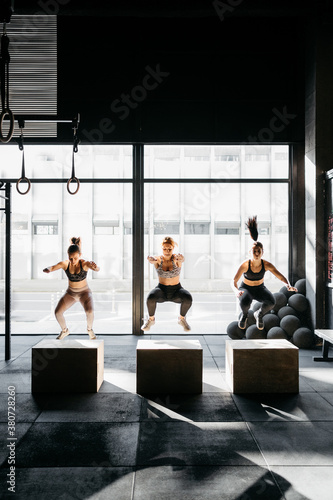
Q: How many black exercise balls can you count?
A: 13